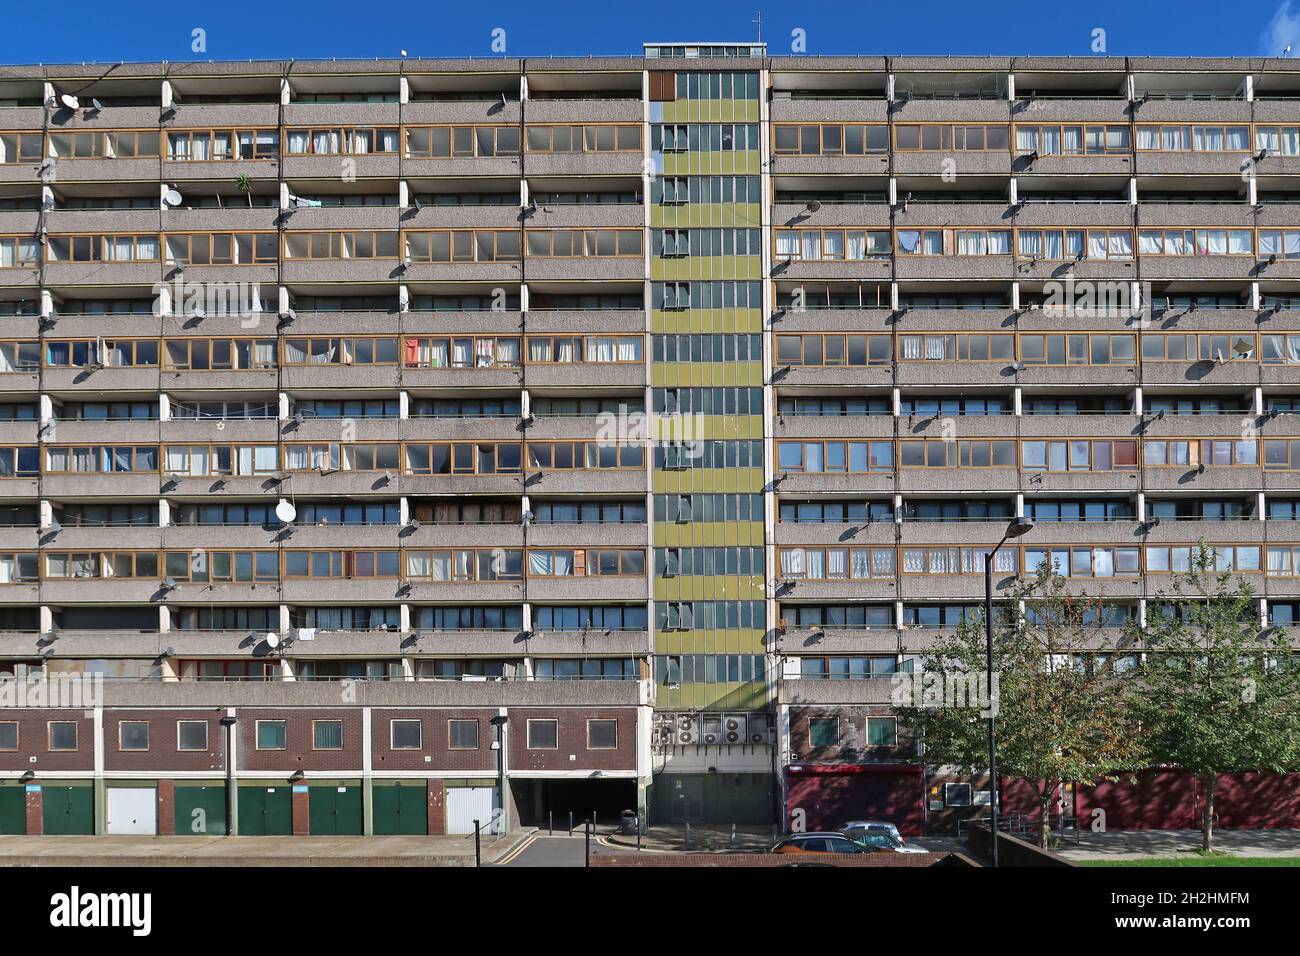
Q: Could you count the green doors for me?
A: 6